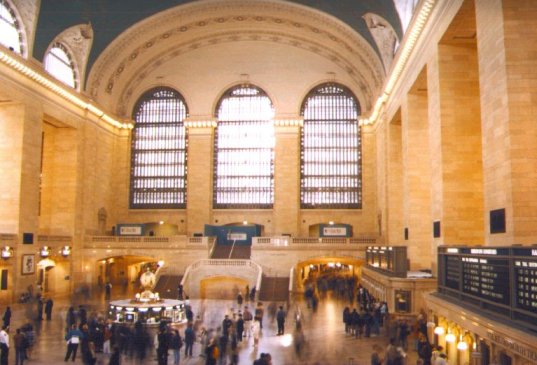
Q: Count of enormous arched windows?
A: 3